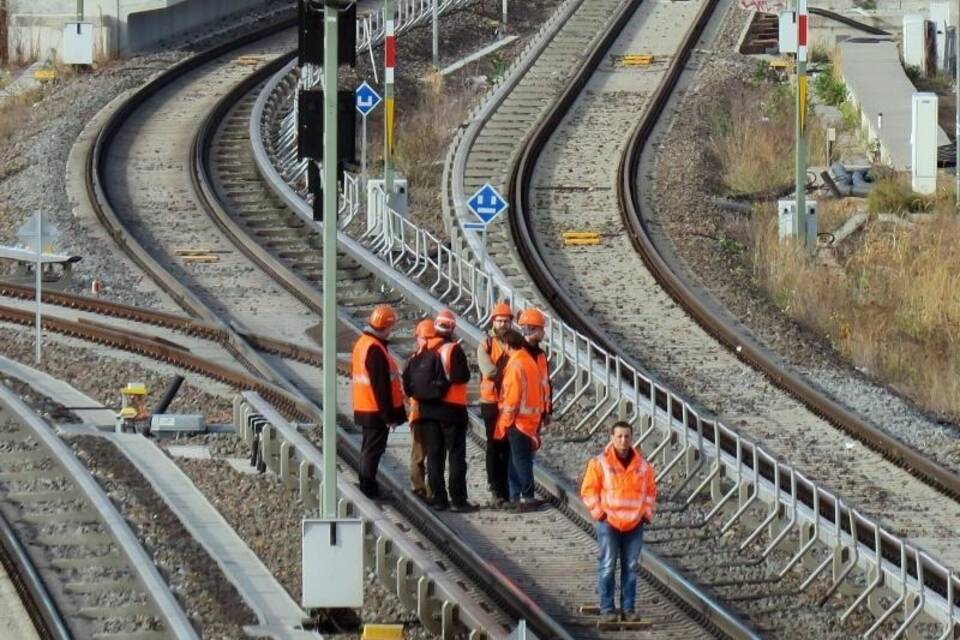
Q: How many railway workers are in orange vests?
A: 7